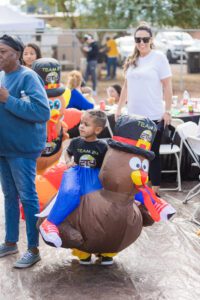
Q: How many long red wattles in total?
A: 2